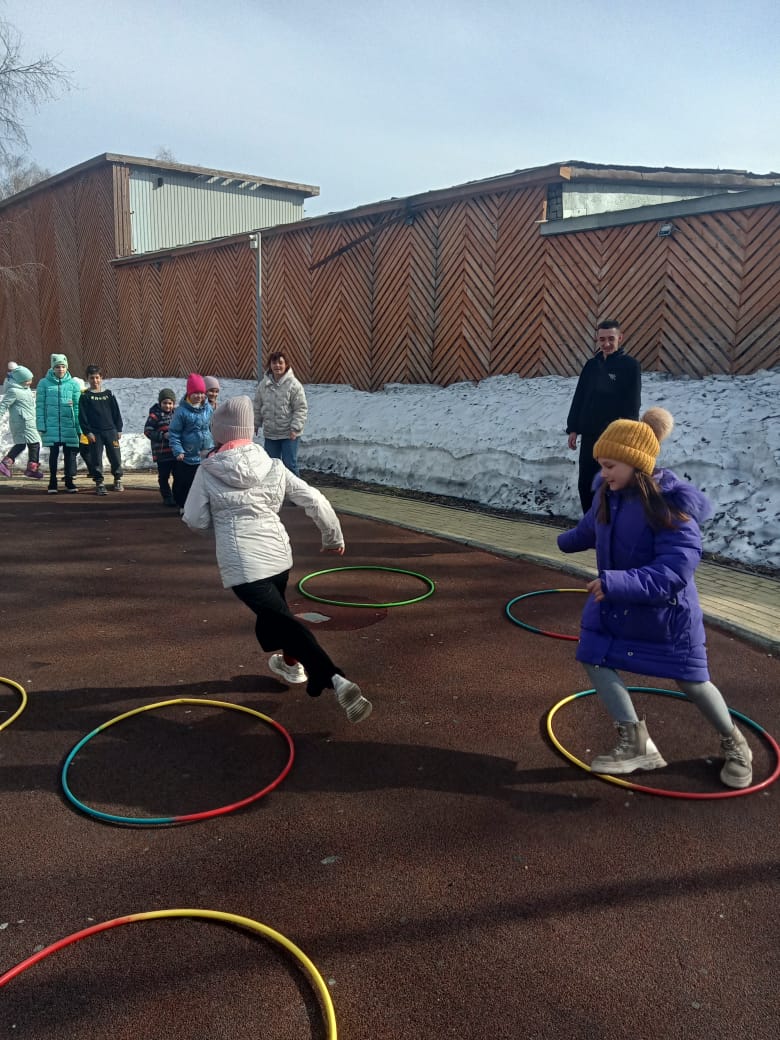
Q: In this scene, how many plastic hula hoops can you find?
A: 6